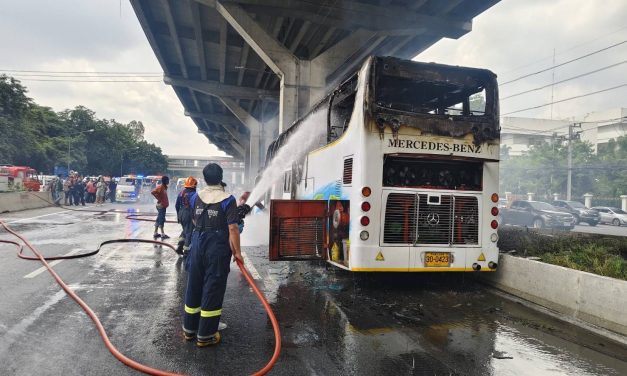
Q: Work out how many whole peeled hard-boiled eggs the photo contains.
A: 0